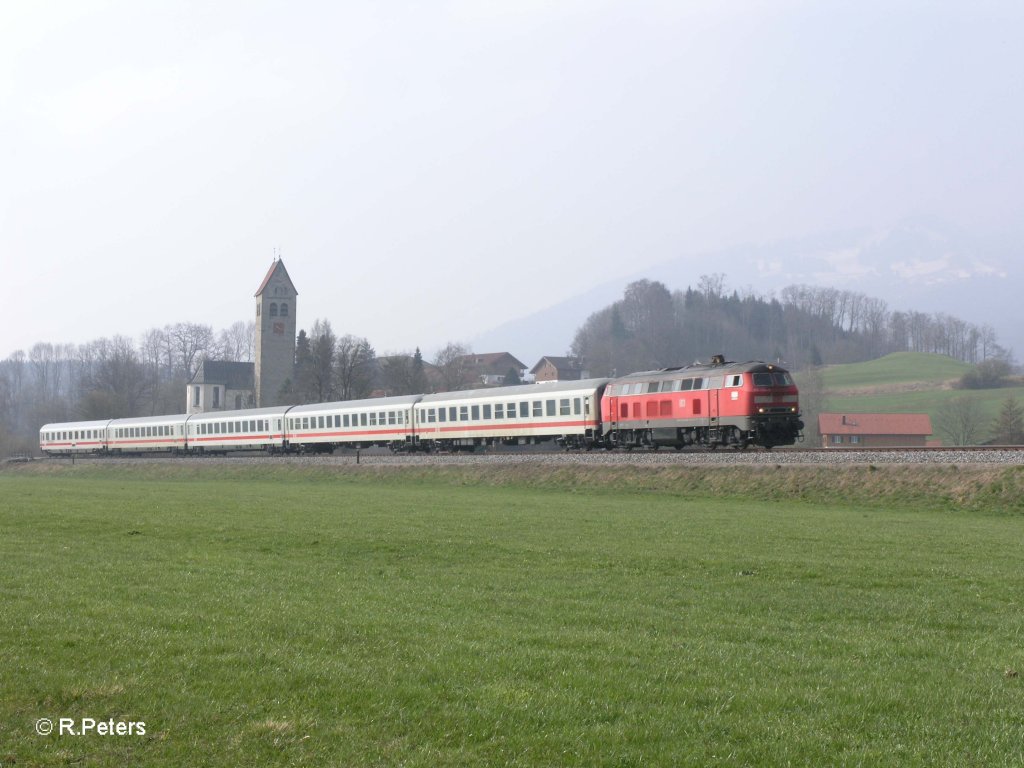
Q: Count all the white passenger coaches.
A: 5